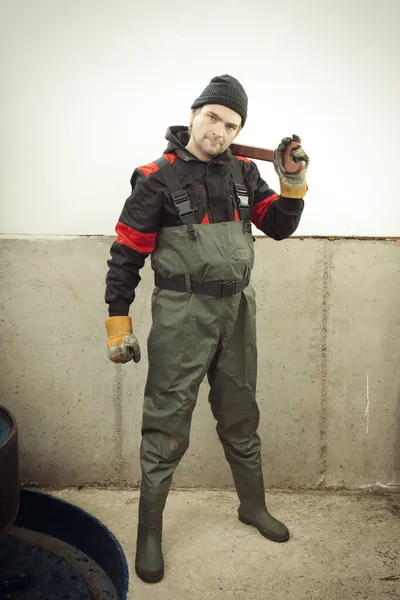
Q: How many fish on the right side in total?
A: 0